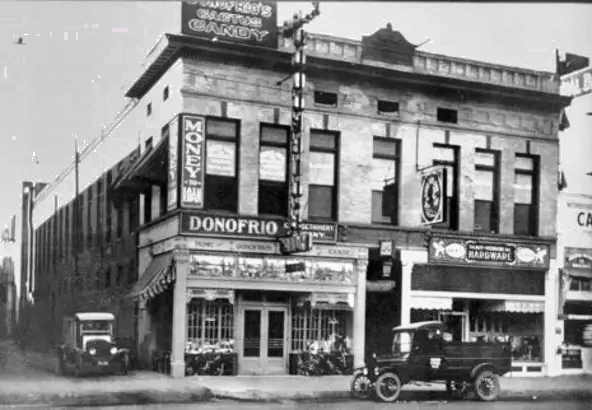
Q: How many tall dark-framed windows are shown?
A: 7